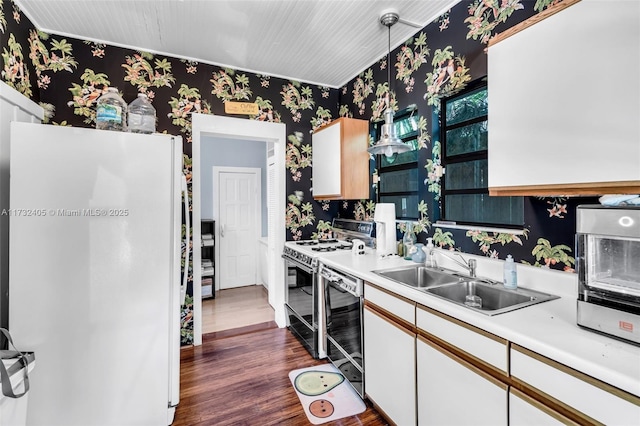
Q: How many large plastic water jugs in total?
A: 2